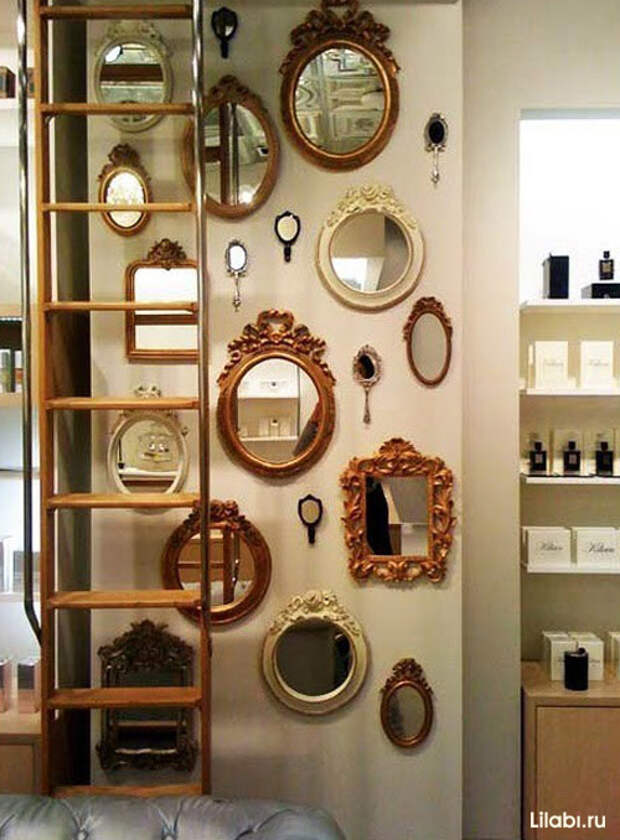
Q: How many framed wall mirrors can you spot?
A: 14